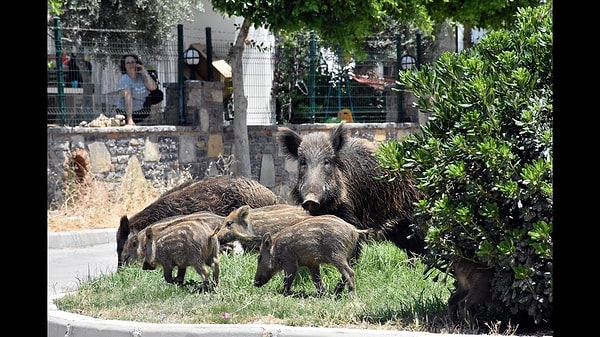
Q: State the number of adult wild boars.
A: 2